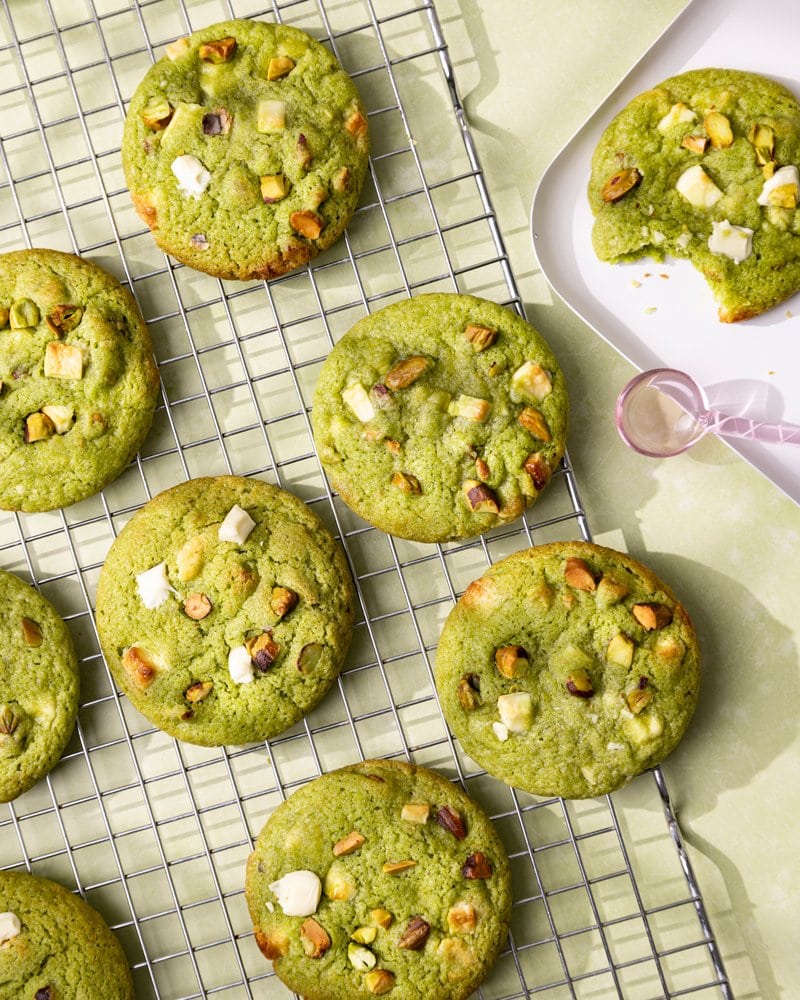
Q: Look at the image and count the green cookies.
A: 9